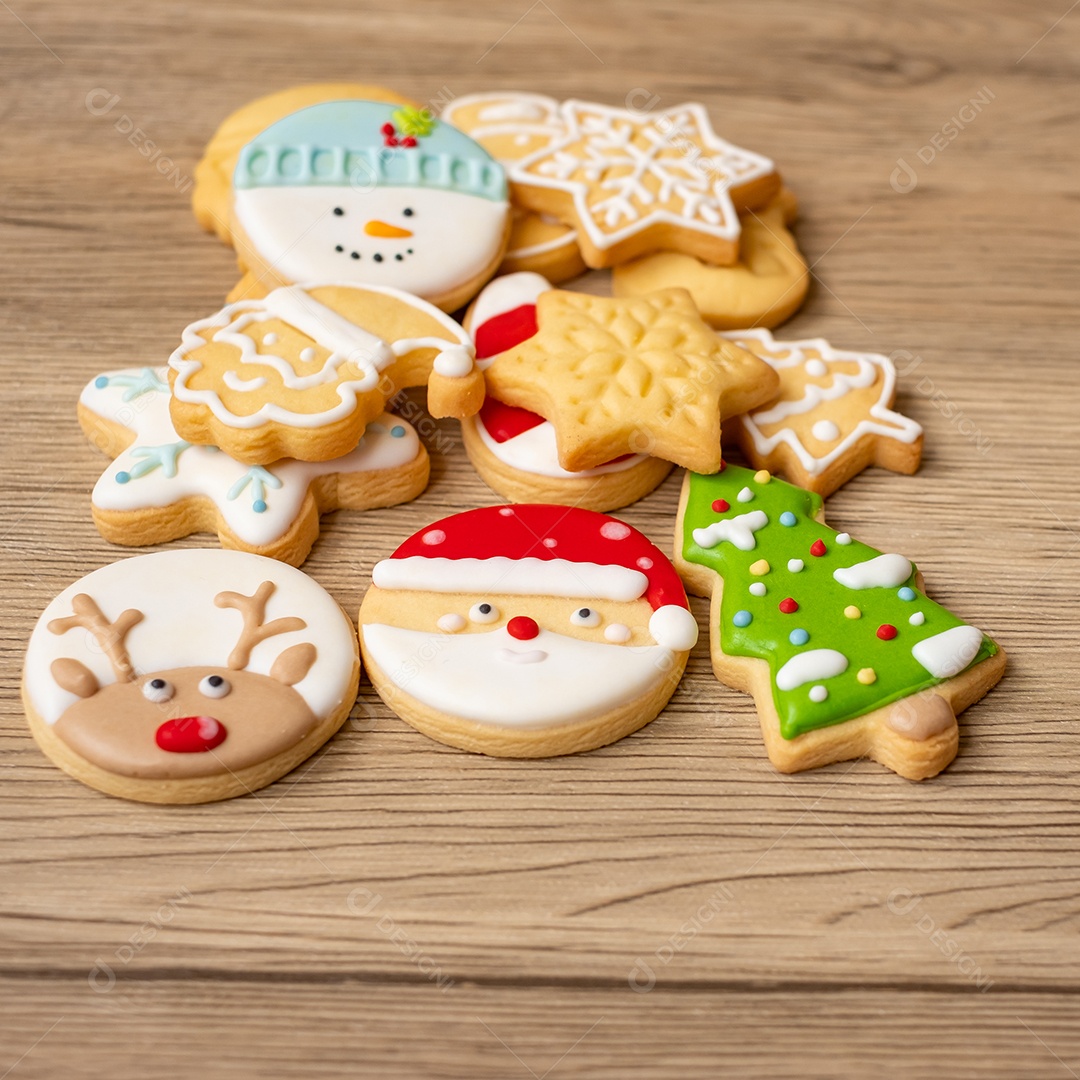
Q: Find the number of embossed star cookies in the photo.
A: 1